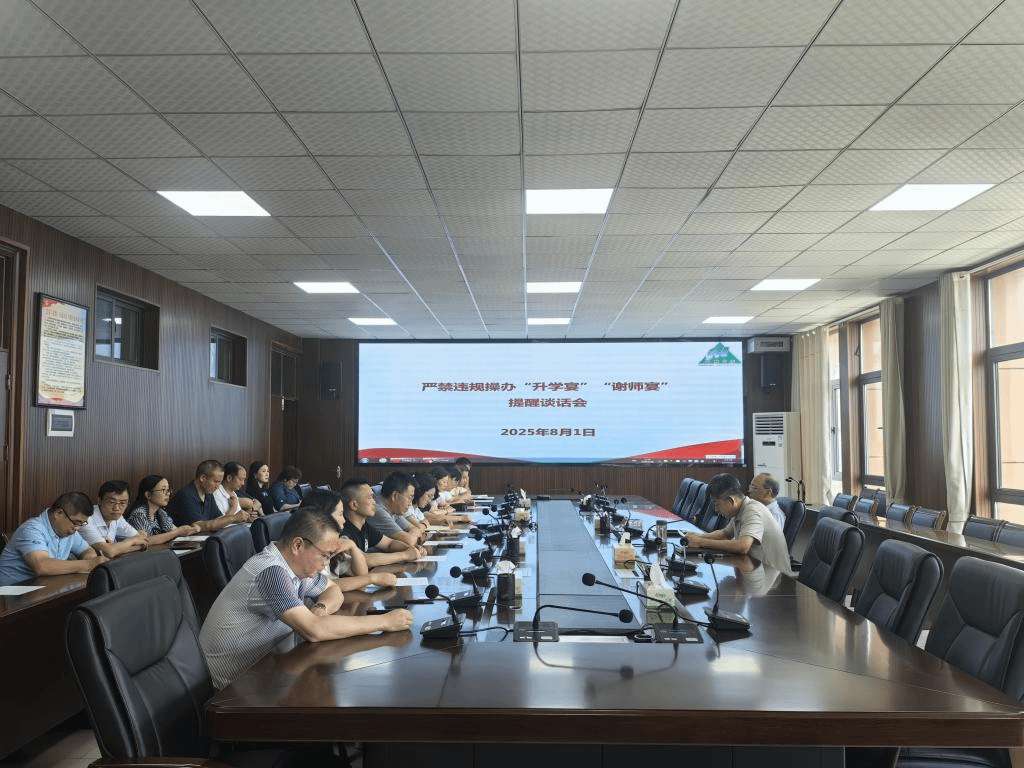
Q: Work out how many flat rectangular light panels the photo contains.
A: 9